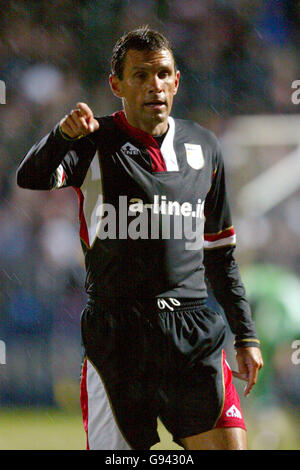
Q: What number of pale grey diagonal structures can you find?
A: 1